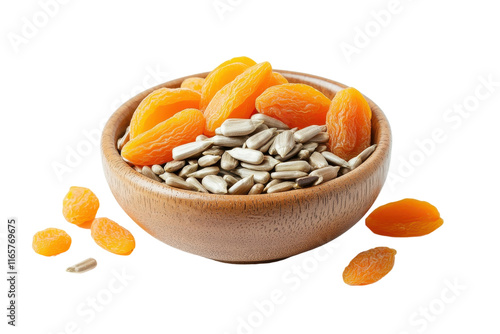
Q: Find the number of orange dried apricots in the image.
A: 13